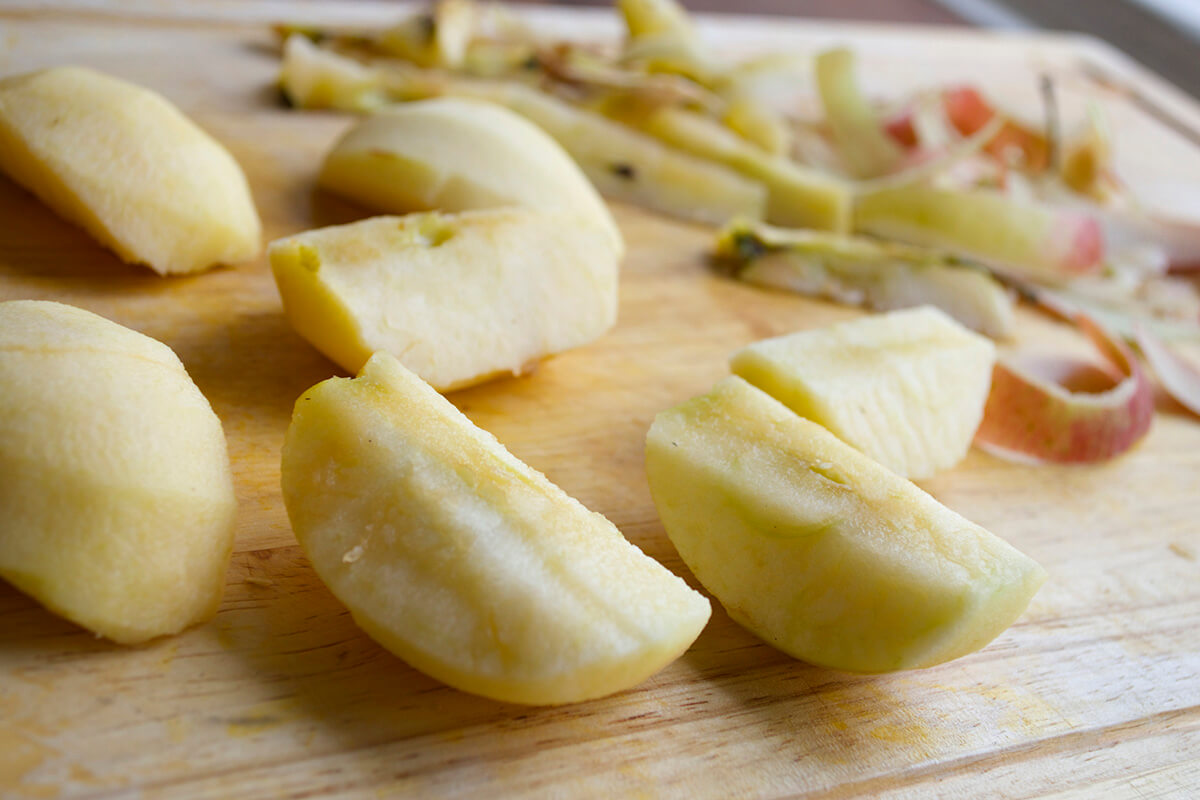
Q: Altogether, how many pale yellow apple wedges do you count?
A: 7